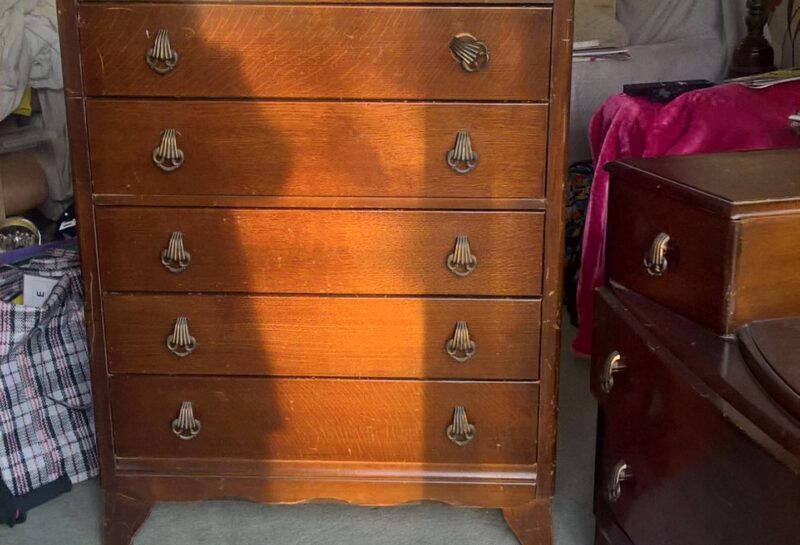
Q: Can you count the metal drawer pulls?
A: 13